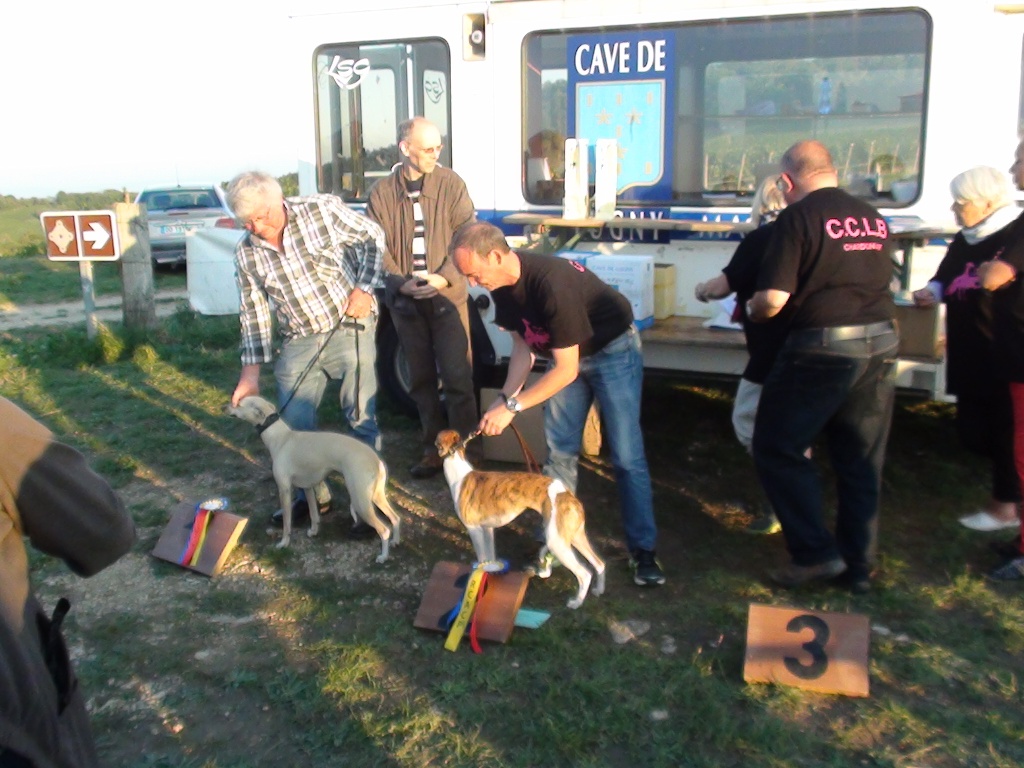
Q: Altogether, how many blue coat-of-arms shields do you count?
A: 1